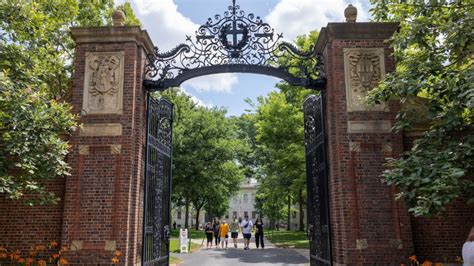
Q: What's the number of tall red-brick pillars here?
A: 2